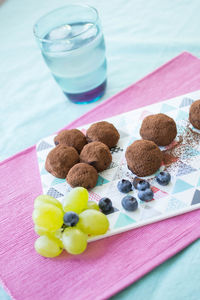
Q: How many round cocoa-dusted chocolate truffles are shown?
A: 8